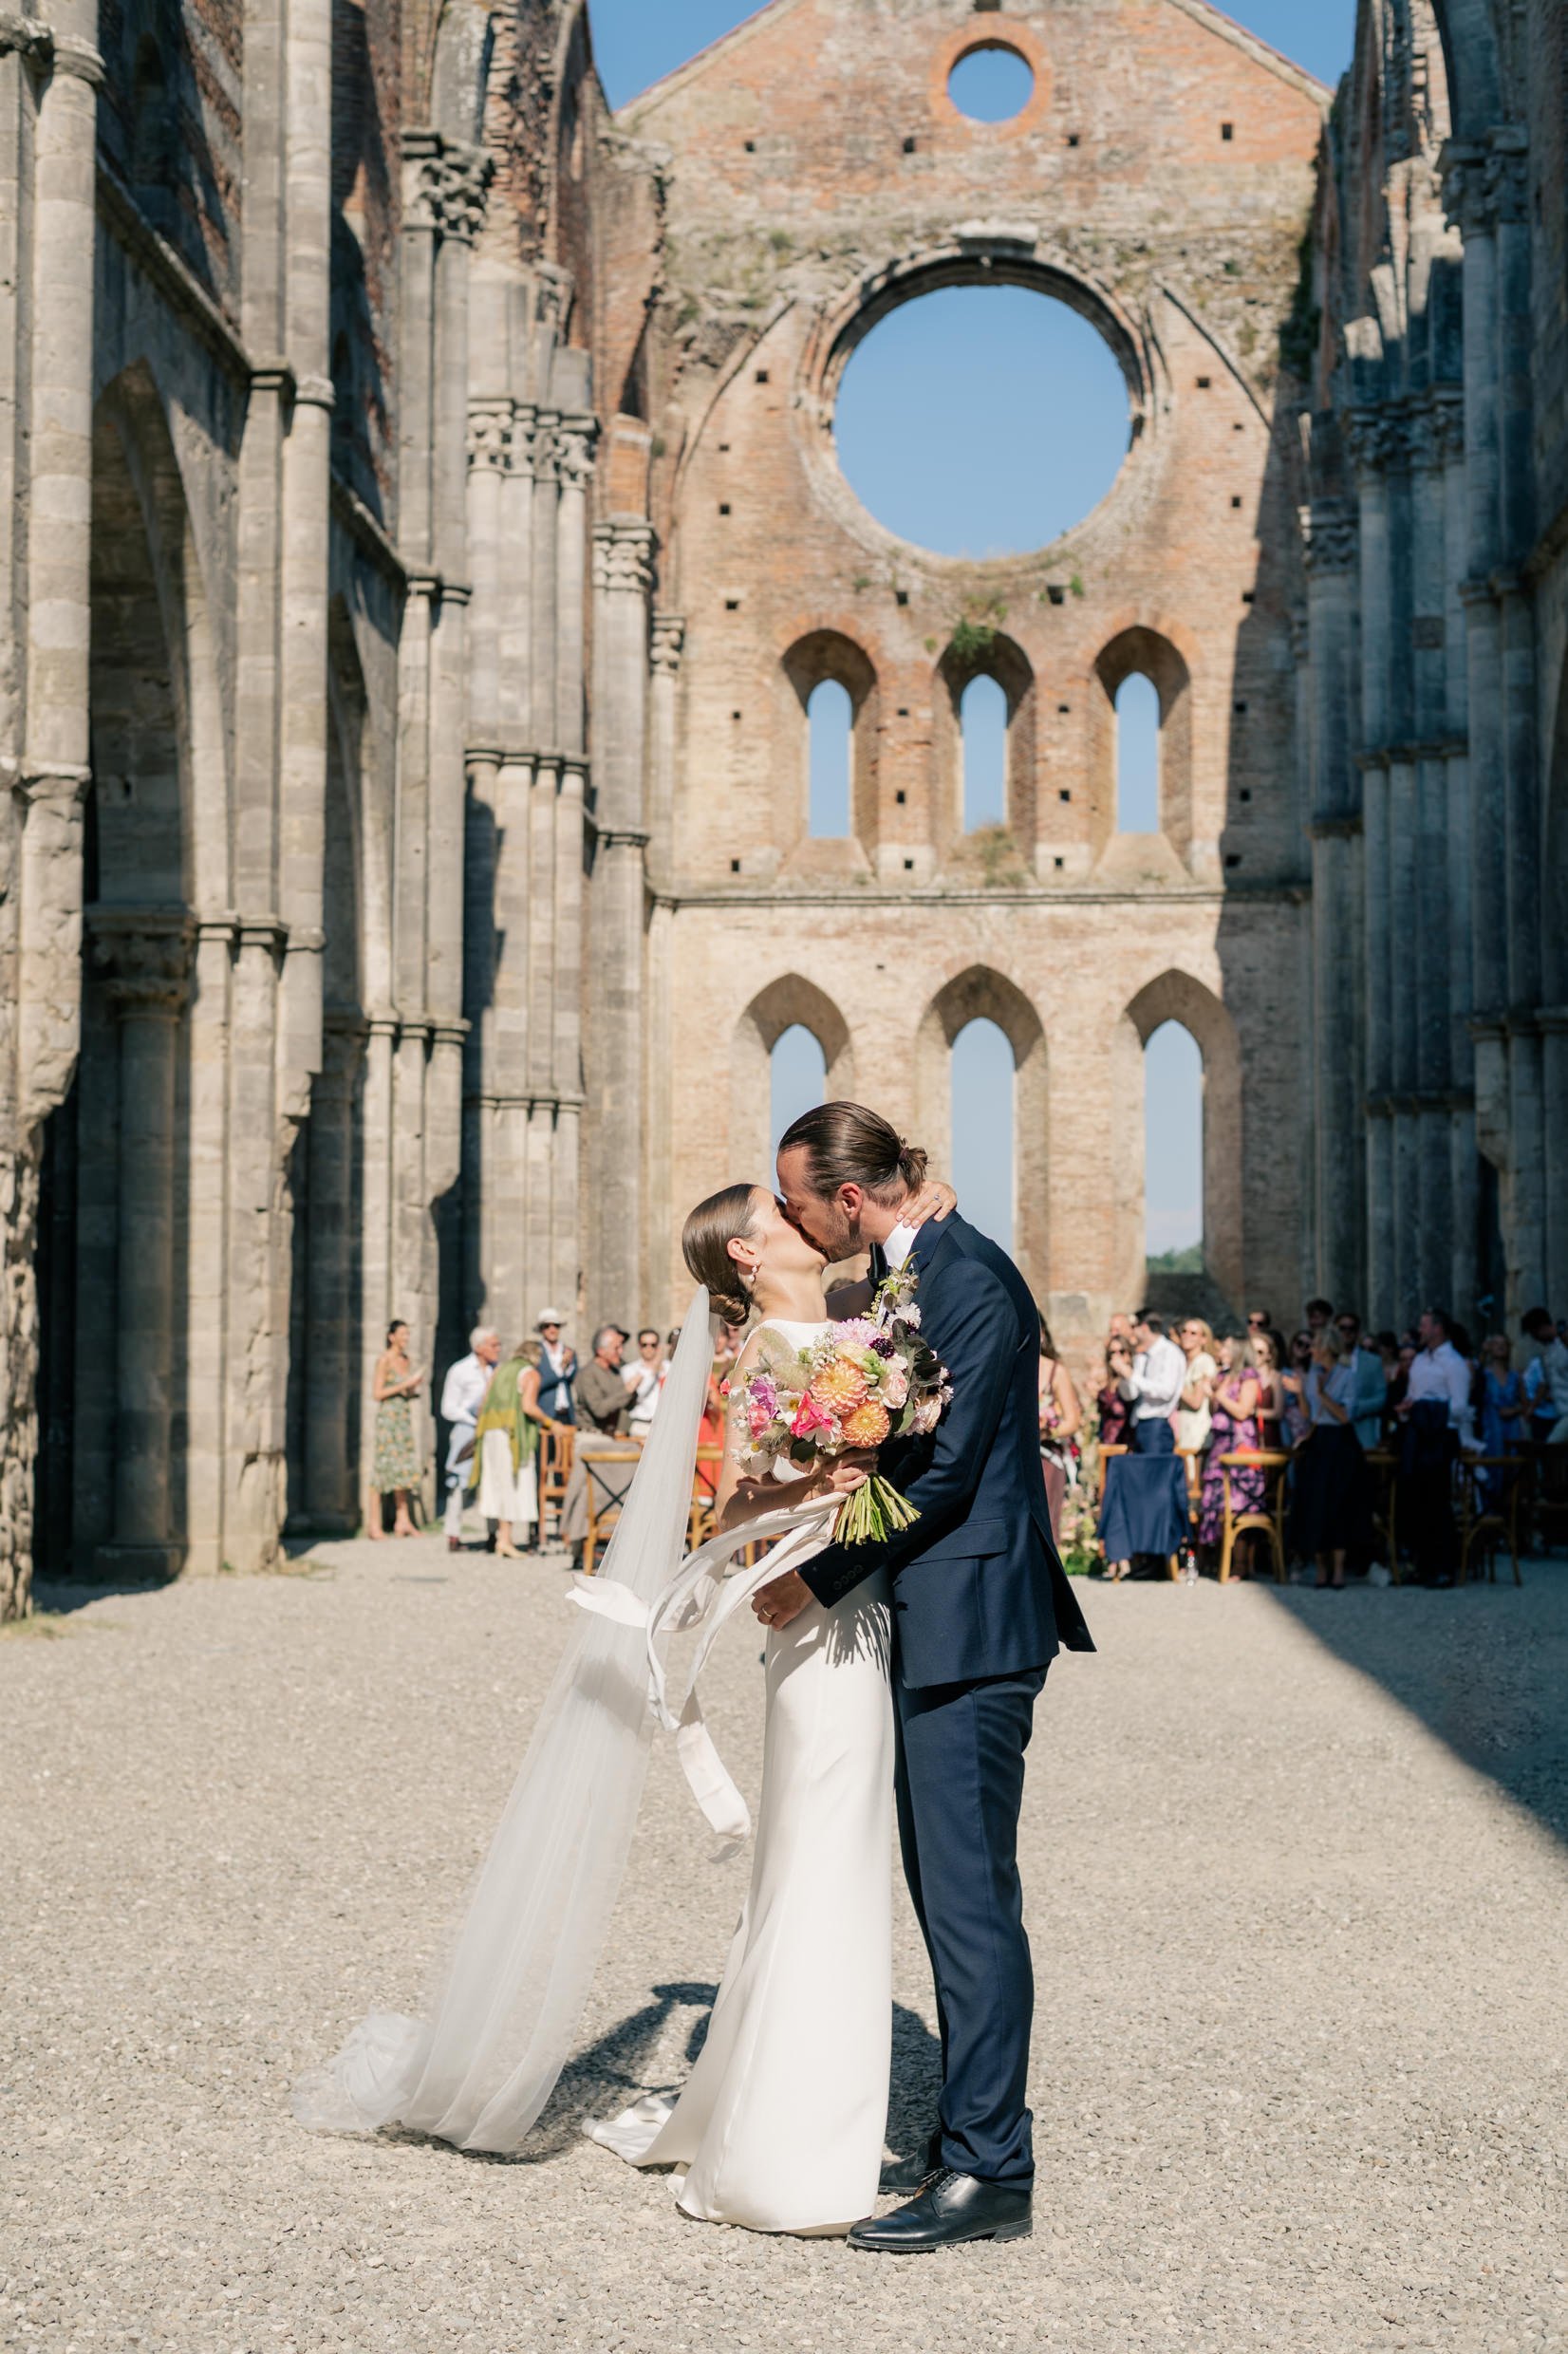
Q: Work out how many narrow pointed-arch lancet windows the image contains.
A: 6